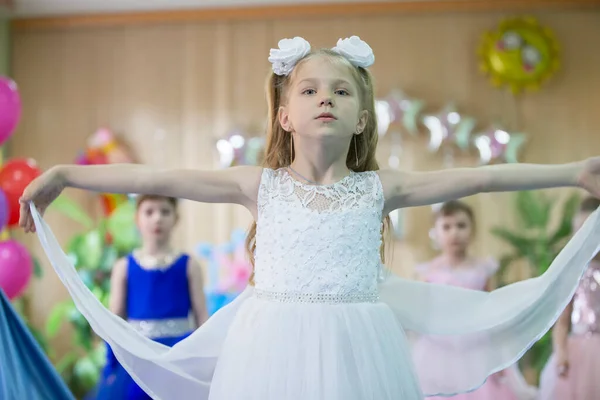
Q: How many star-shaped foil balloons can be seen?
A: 4